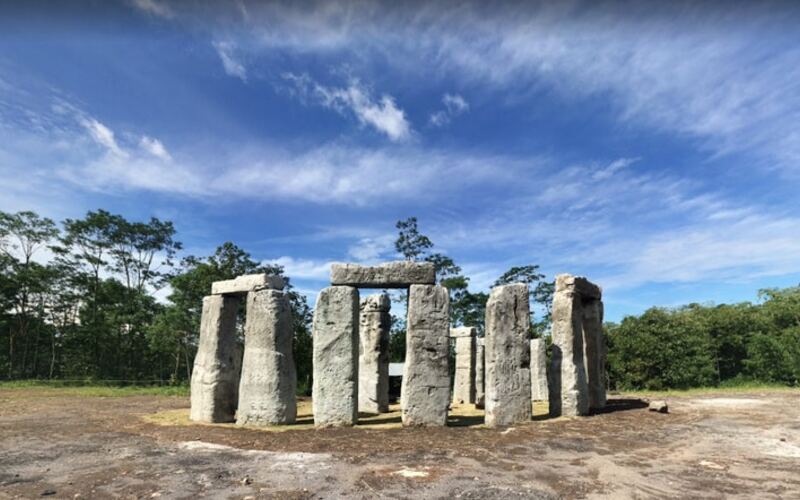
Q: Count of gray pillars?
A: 11